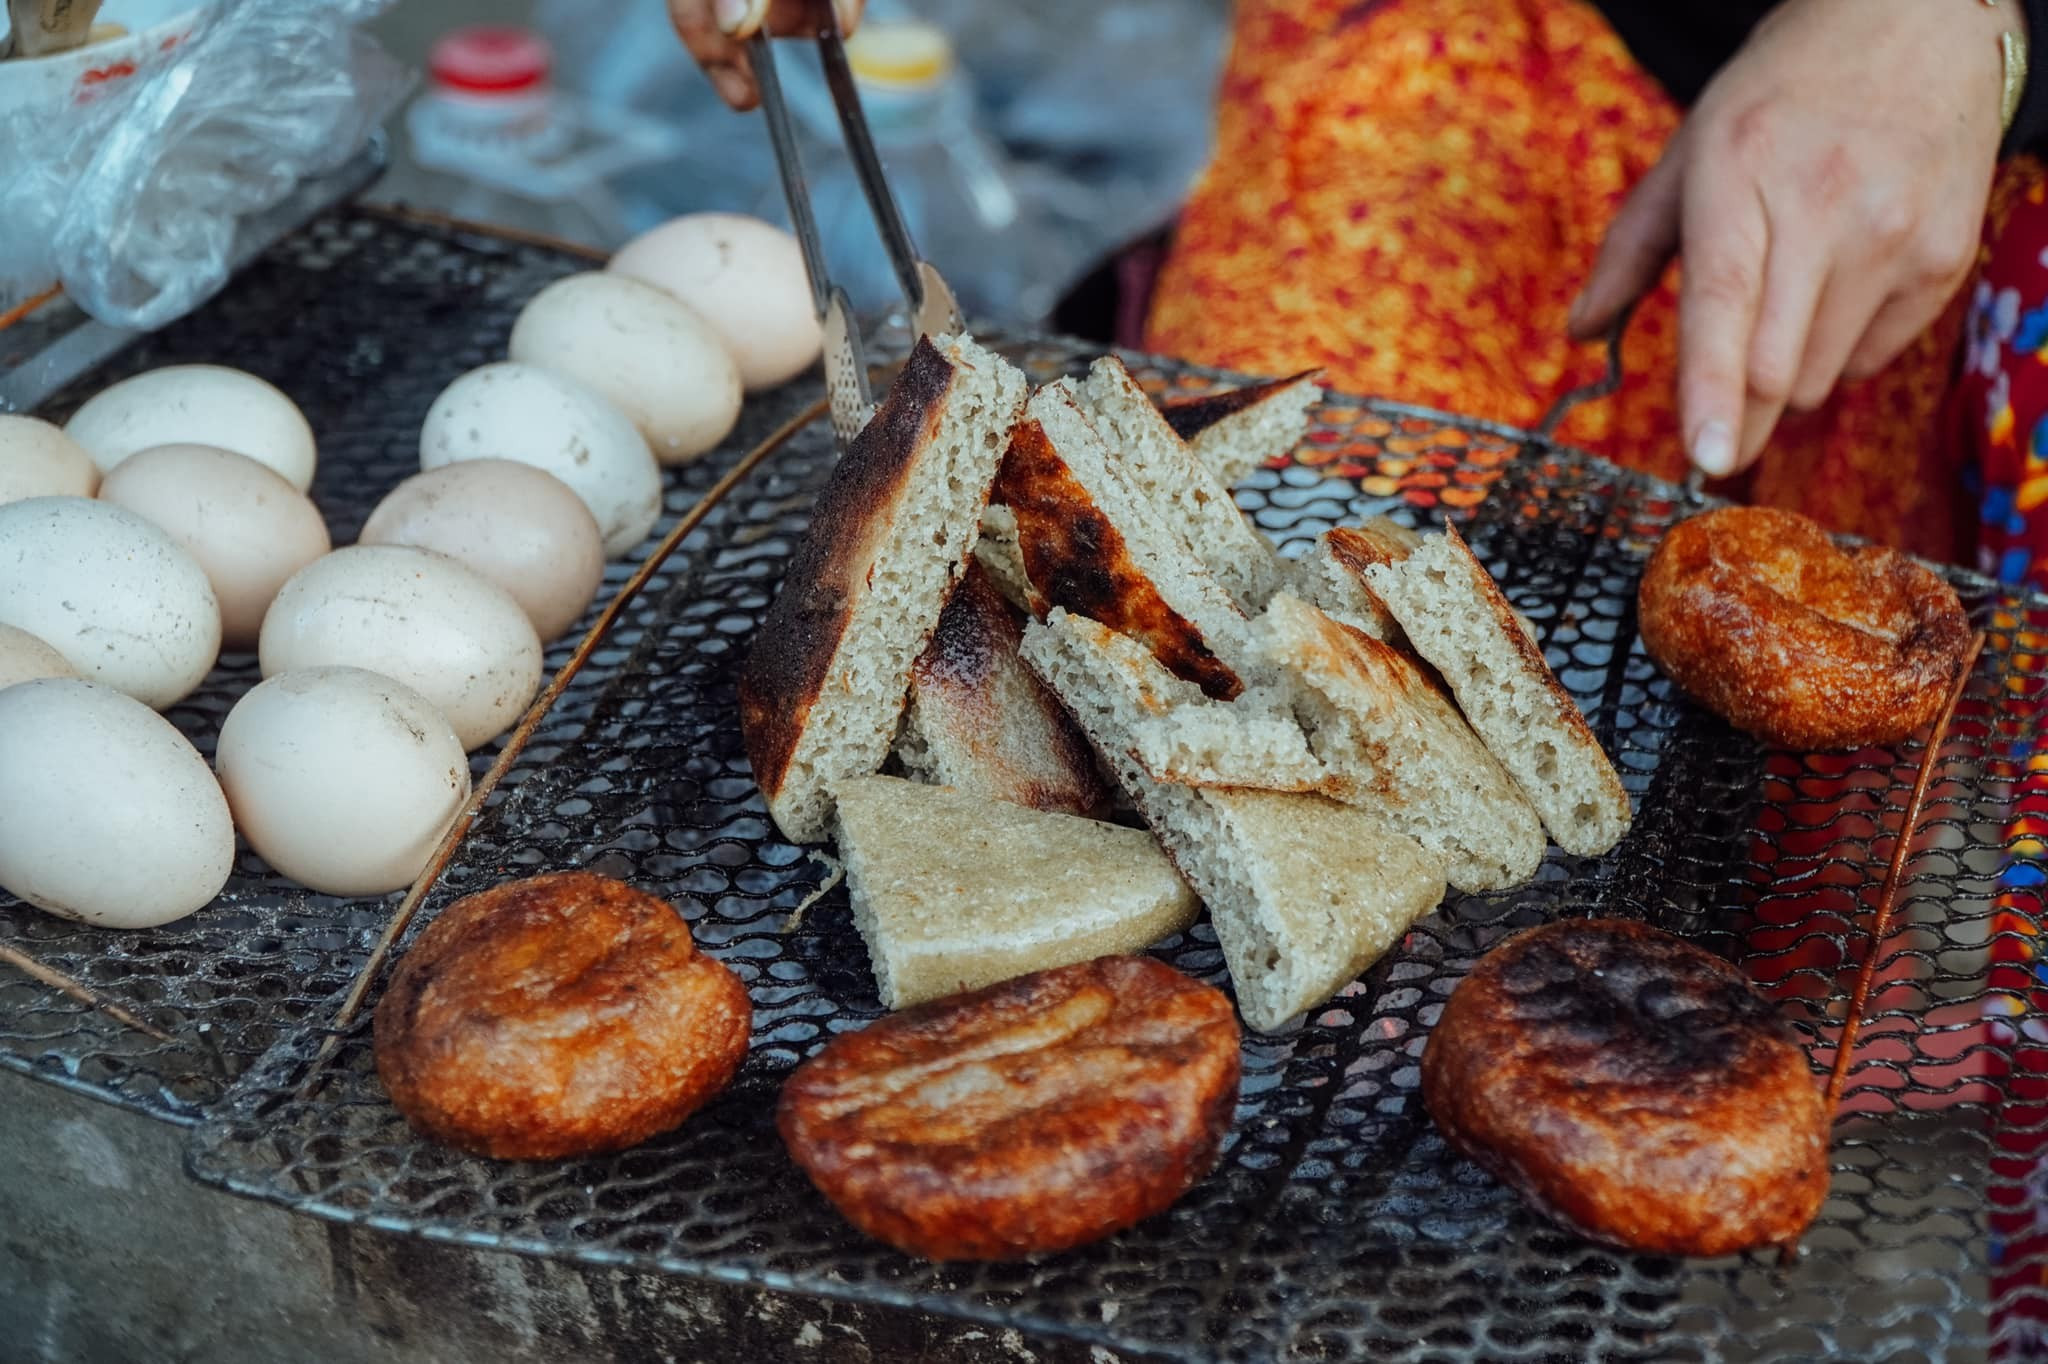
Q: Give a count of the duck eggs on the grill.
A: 12